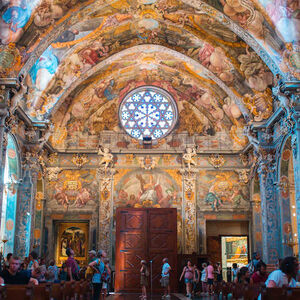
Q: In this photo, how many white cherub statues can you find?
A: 2